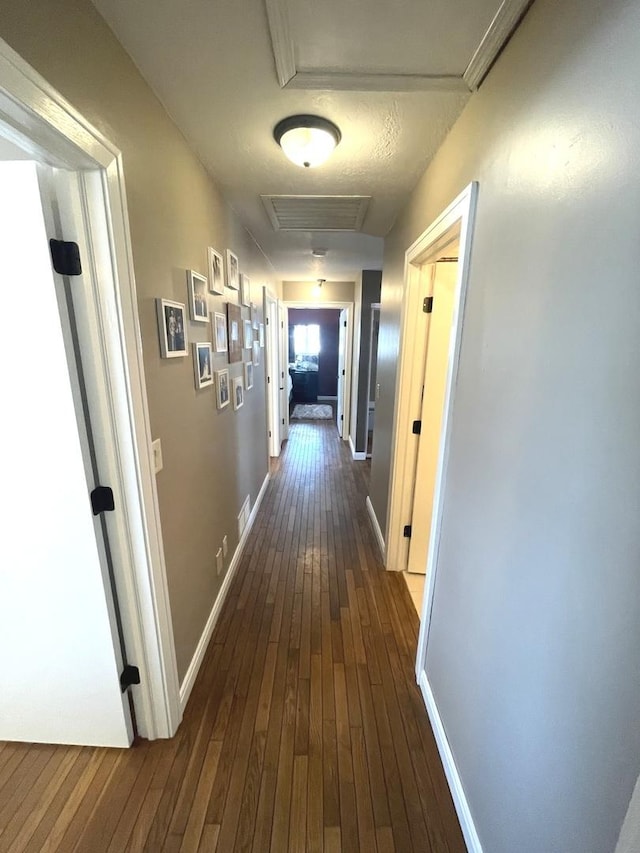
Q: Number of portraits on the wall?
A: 15